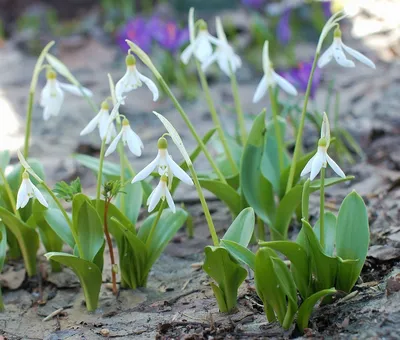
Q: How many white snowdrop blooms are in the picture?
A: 12